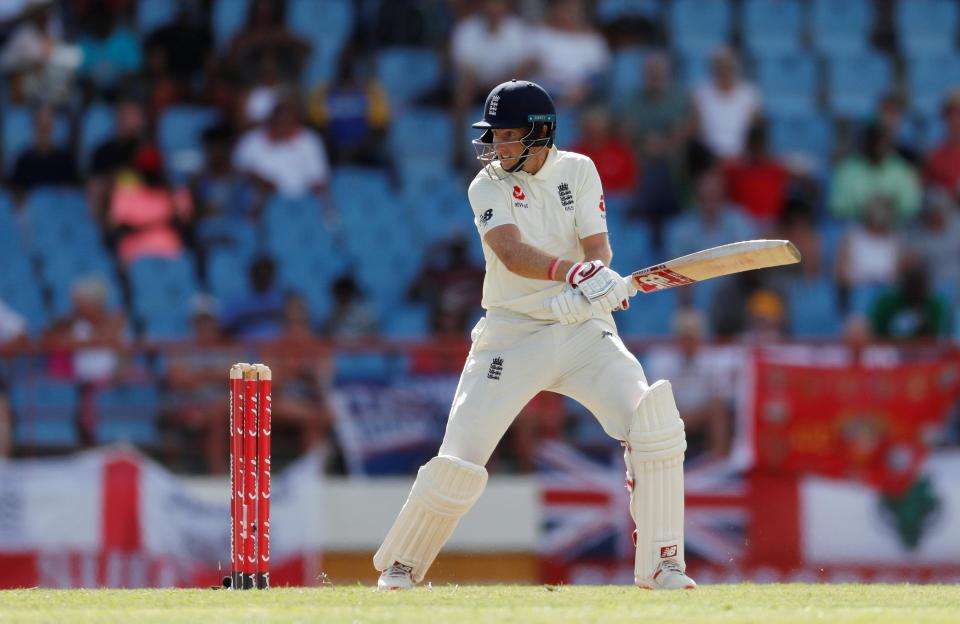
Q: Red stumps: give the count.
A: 3